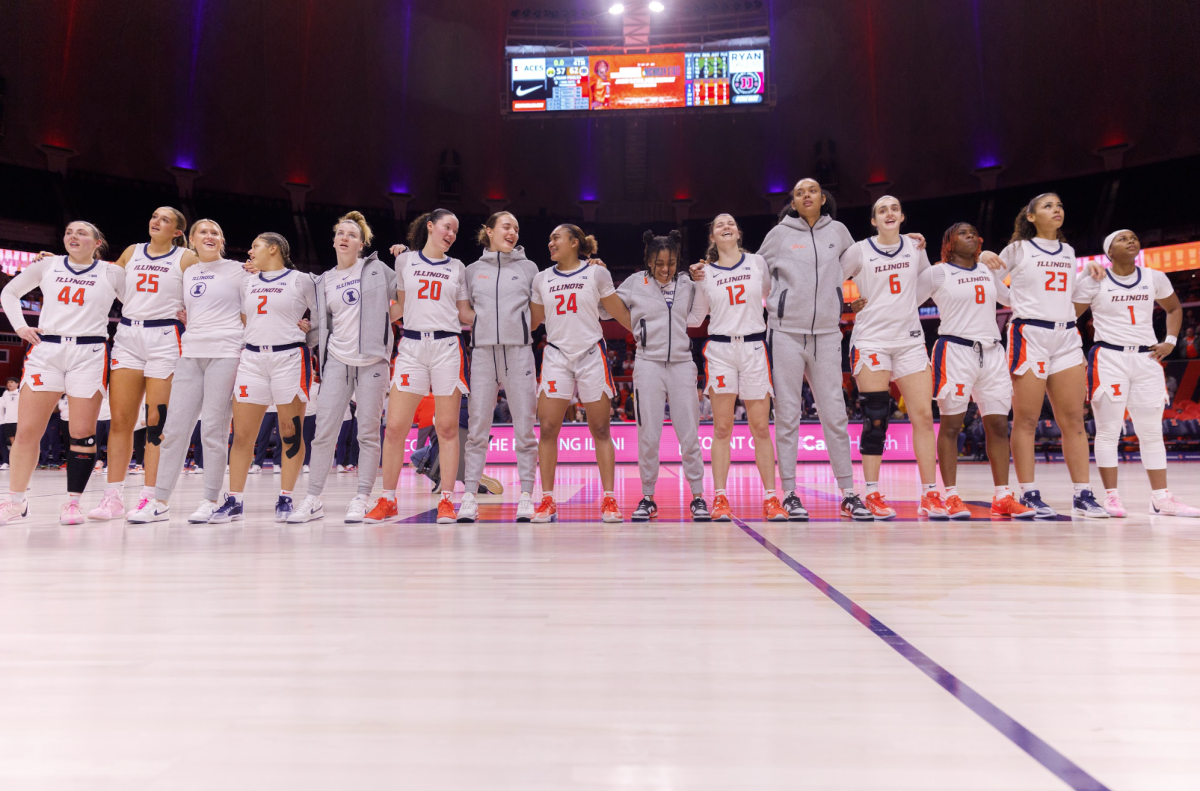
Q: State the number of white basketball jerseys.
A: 10